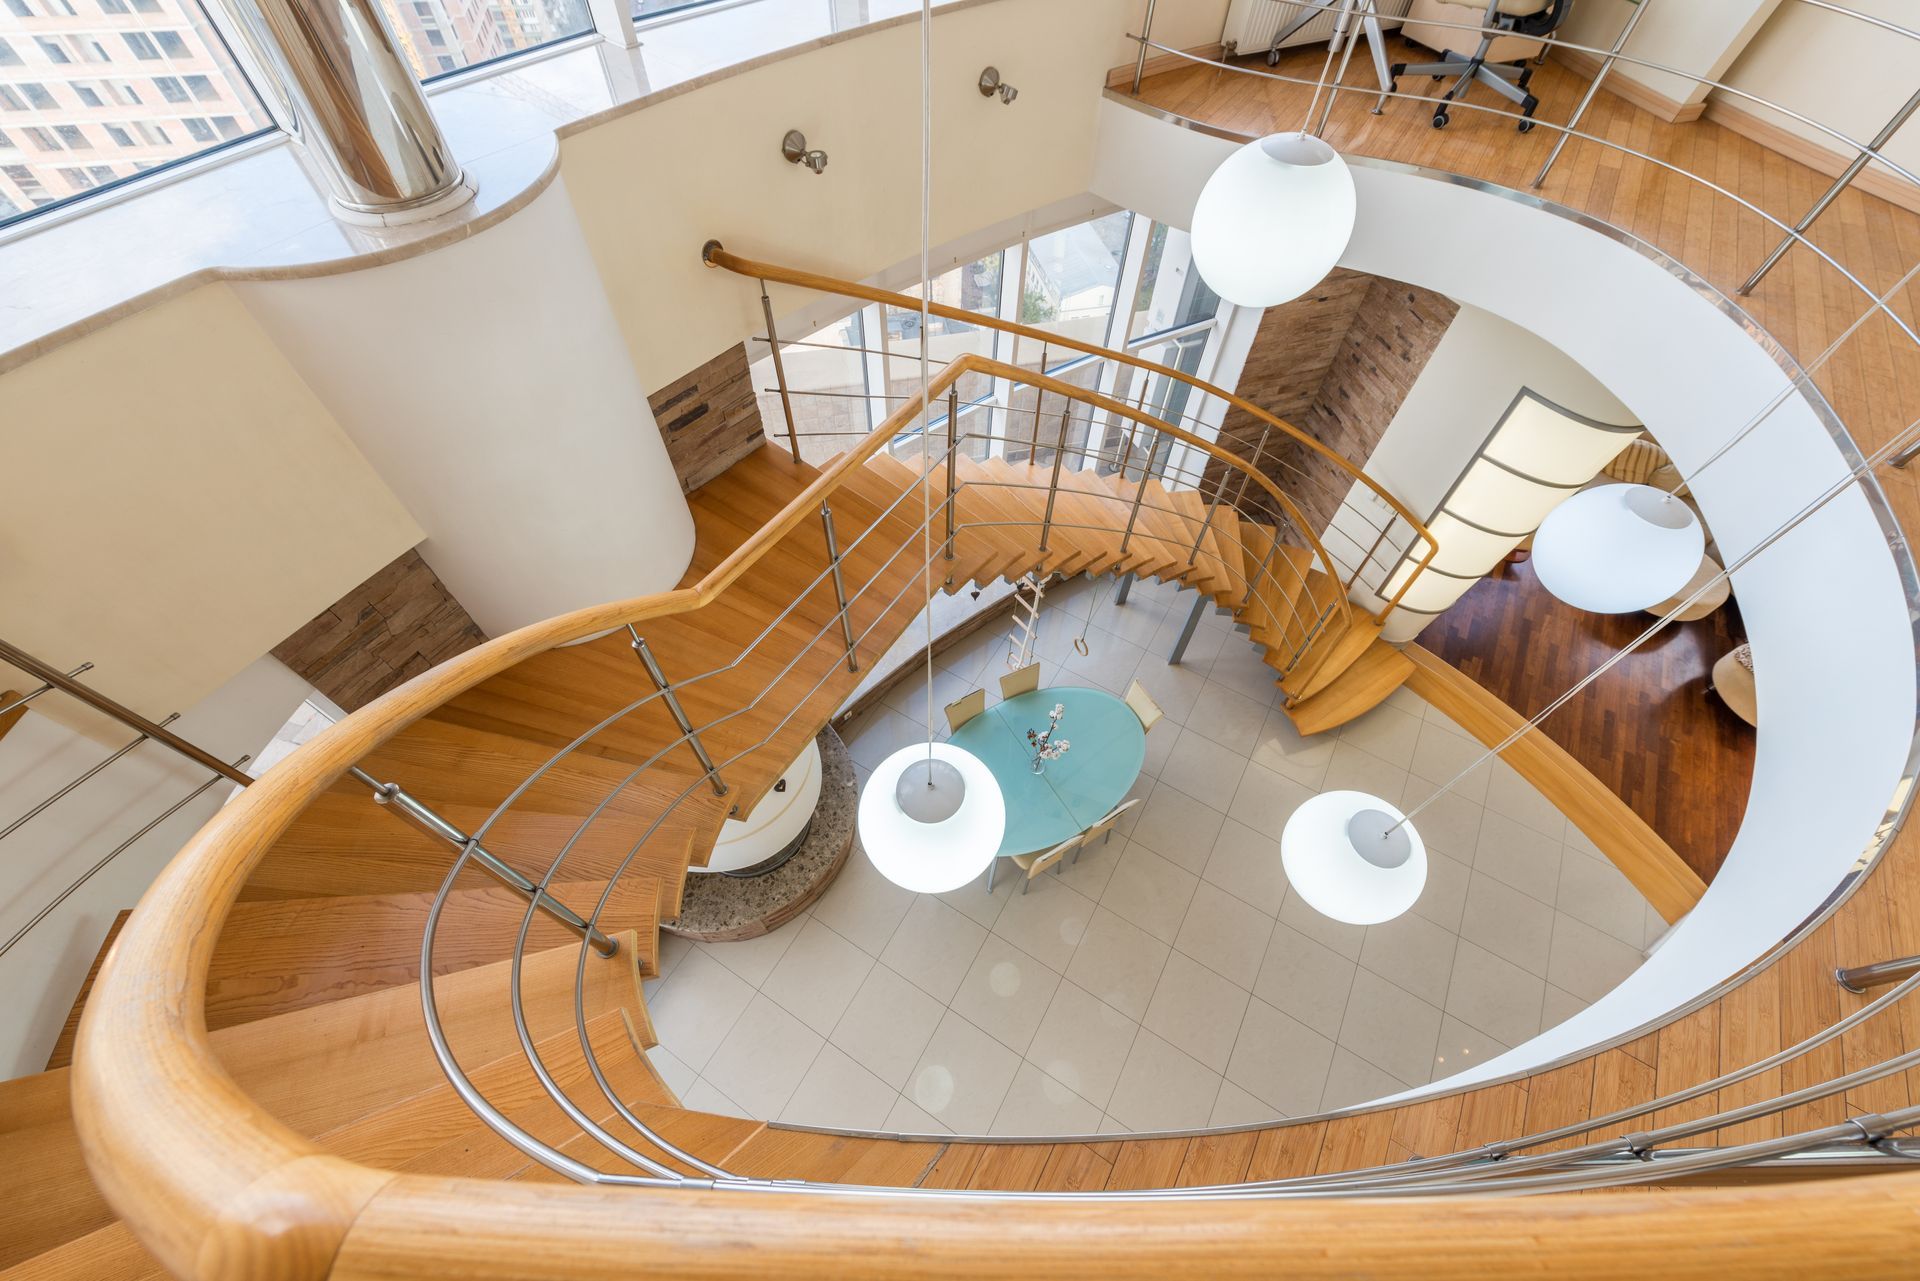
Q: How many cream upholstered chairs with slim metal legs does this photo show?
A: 5